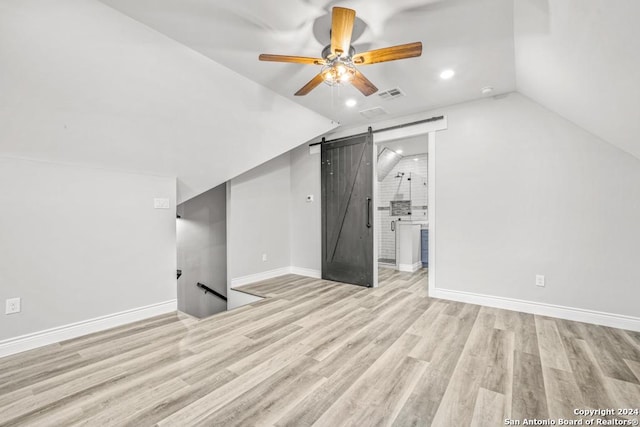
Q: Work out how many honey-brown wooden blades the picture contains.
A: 5